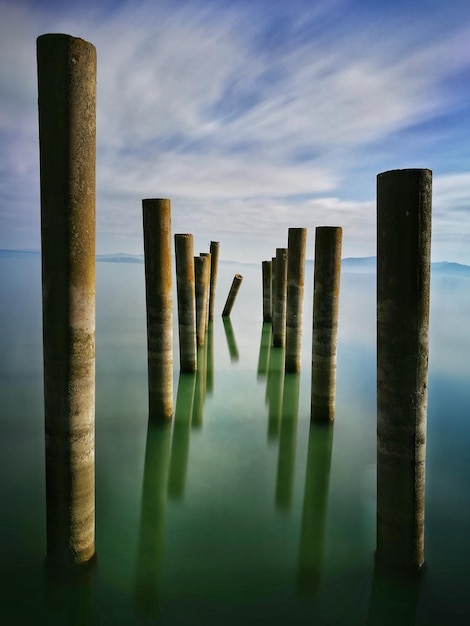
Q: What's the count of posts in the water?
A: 13